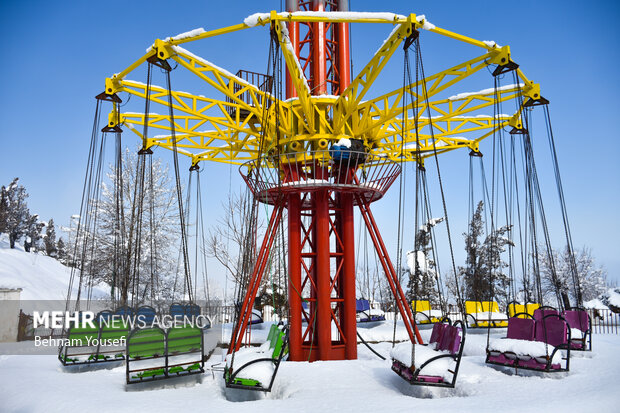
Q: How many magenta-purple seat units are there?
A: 3